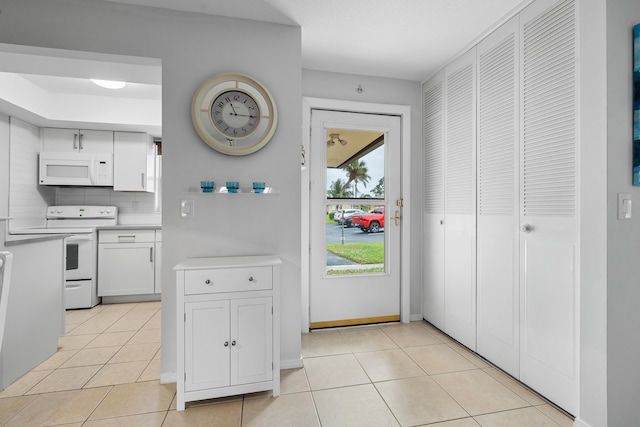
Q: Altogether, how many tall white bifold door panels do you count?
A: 4